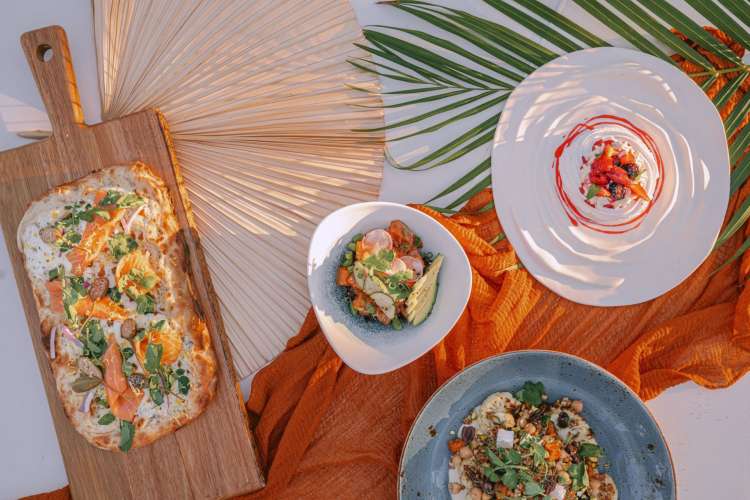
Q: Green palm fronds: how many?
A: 1